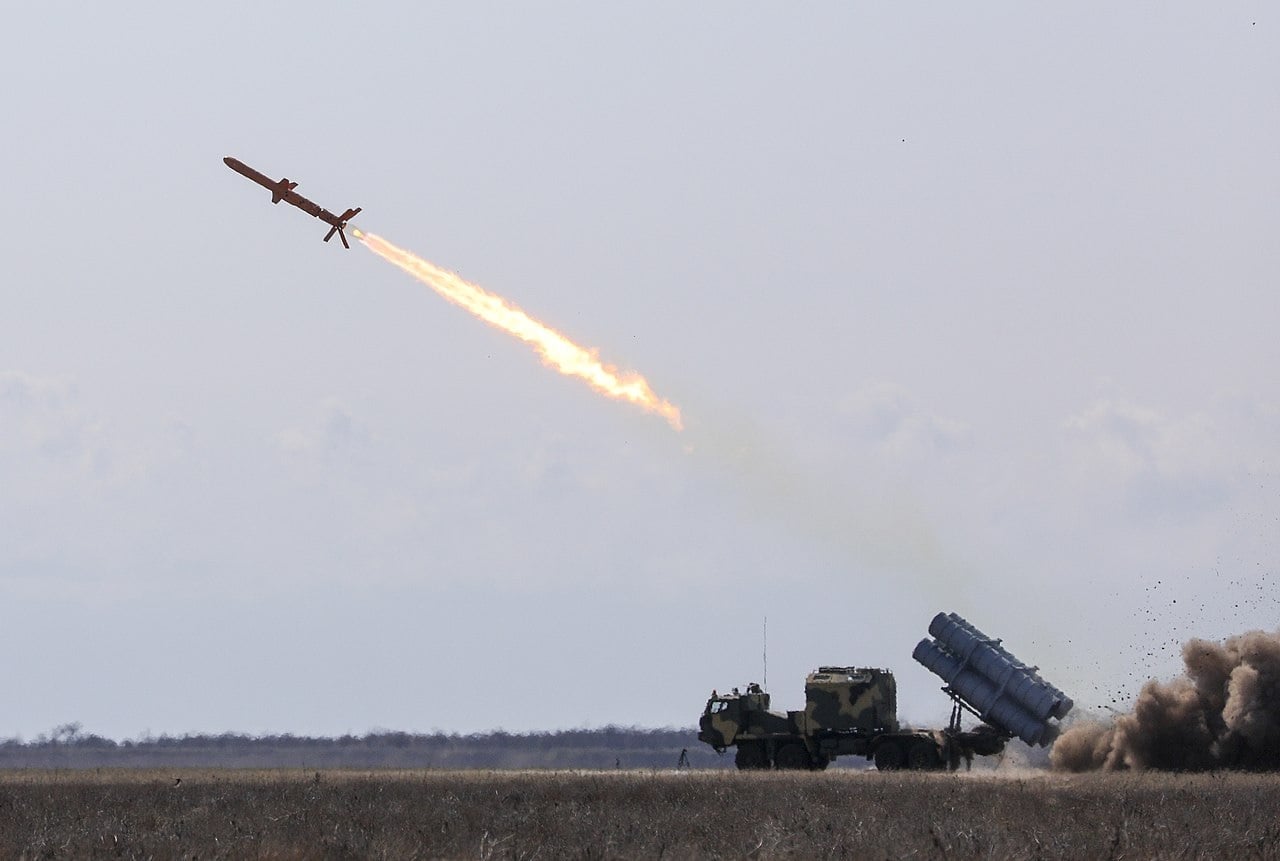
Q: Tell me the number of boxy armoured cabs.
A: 1